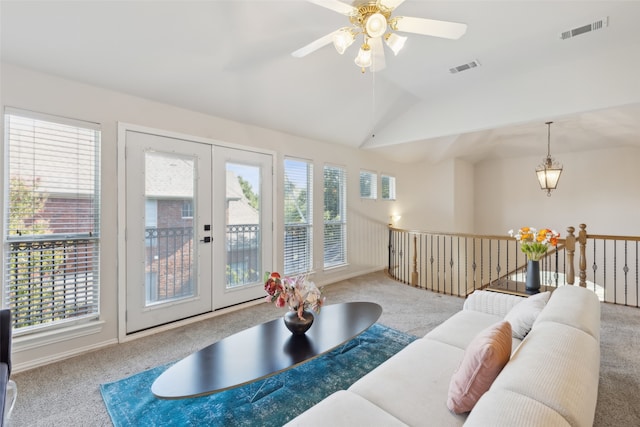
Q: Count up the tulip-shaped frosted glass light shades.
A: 4